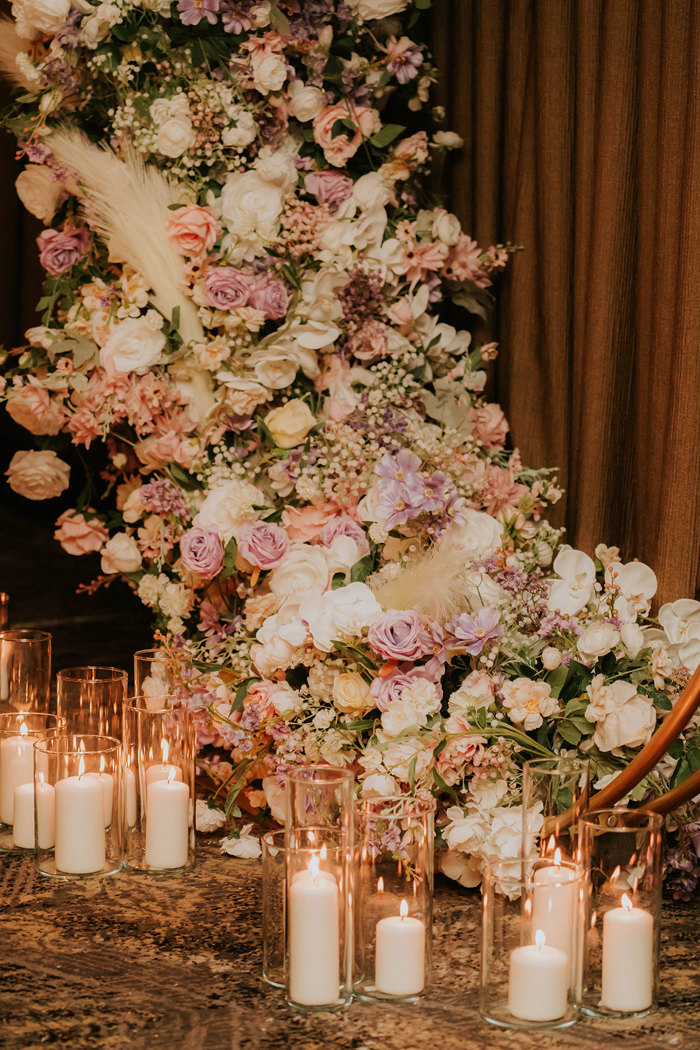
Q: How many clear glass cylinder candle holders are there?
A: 12